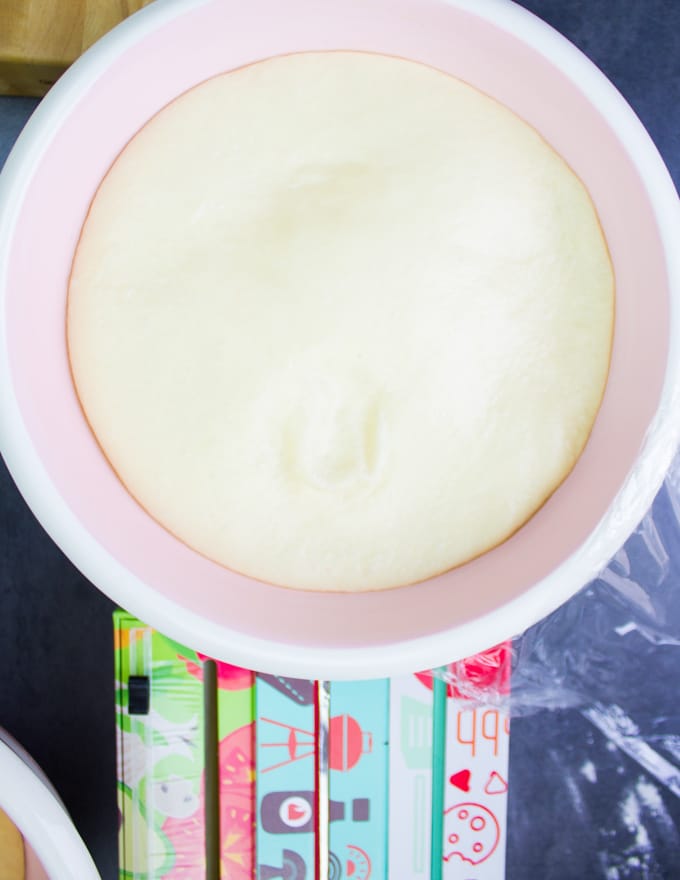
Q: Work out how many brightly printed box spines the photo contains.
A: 3